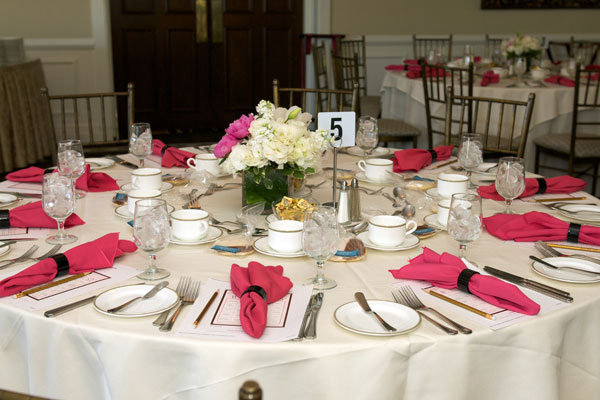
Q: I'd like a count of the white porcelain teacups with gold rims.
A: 9